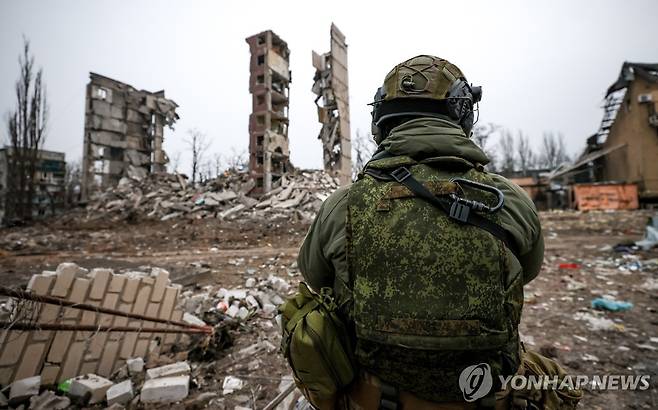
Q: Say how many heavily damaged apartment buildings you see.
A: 3